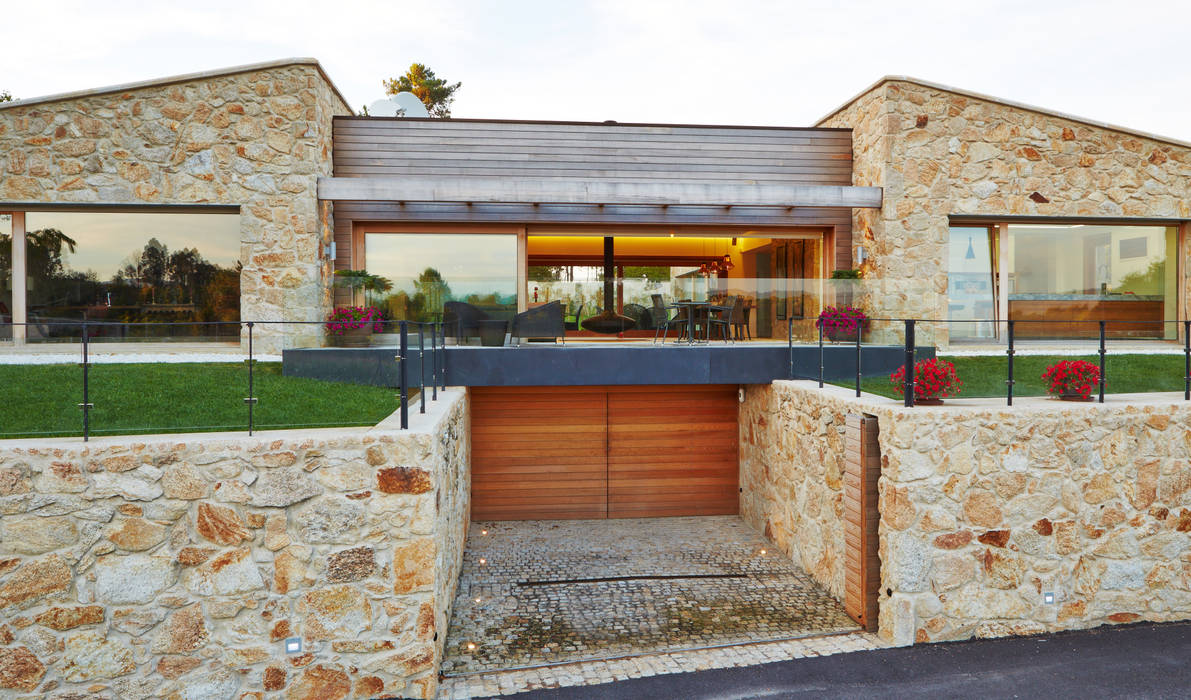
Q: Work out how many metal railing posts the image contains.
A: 13